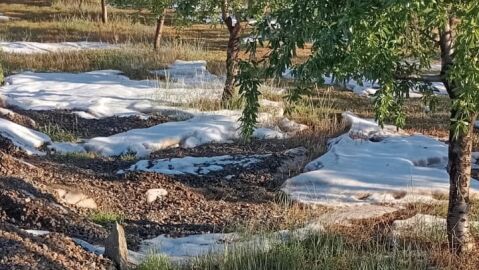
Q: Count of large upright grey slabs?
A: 1